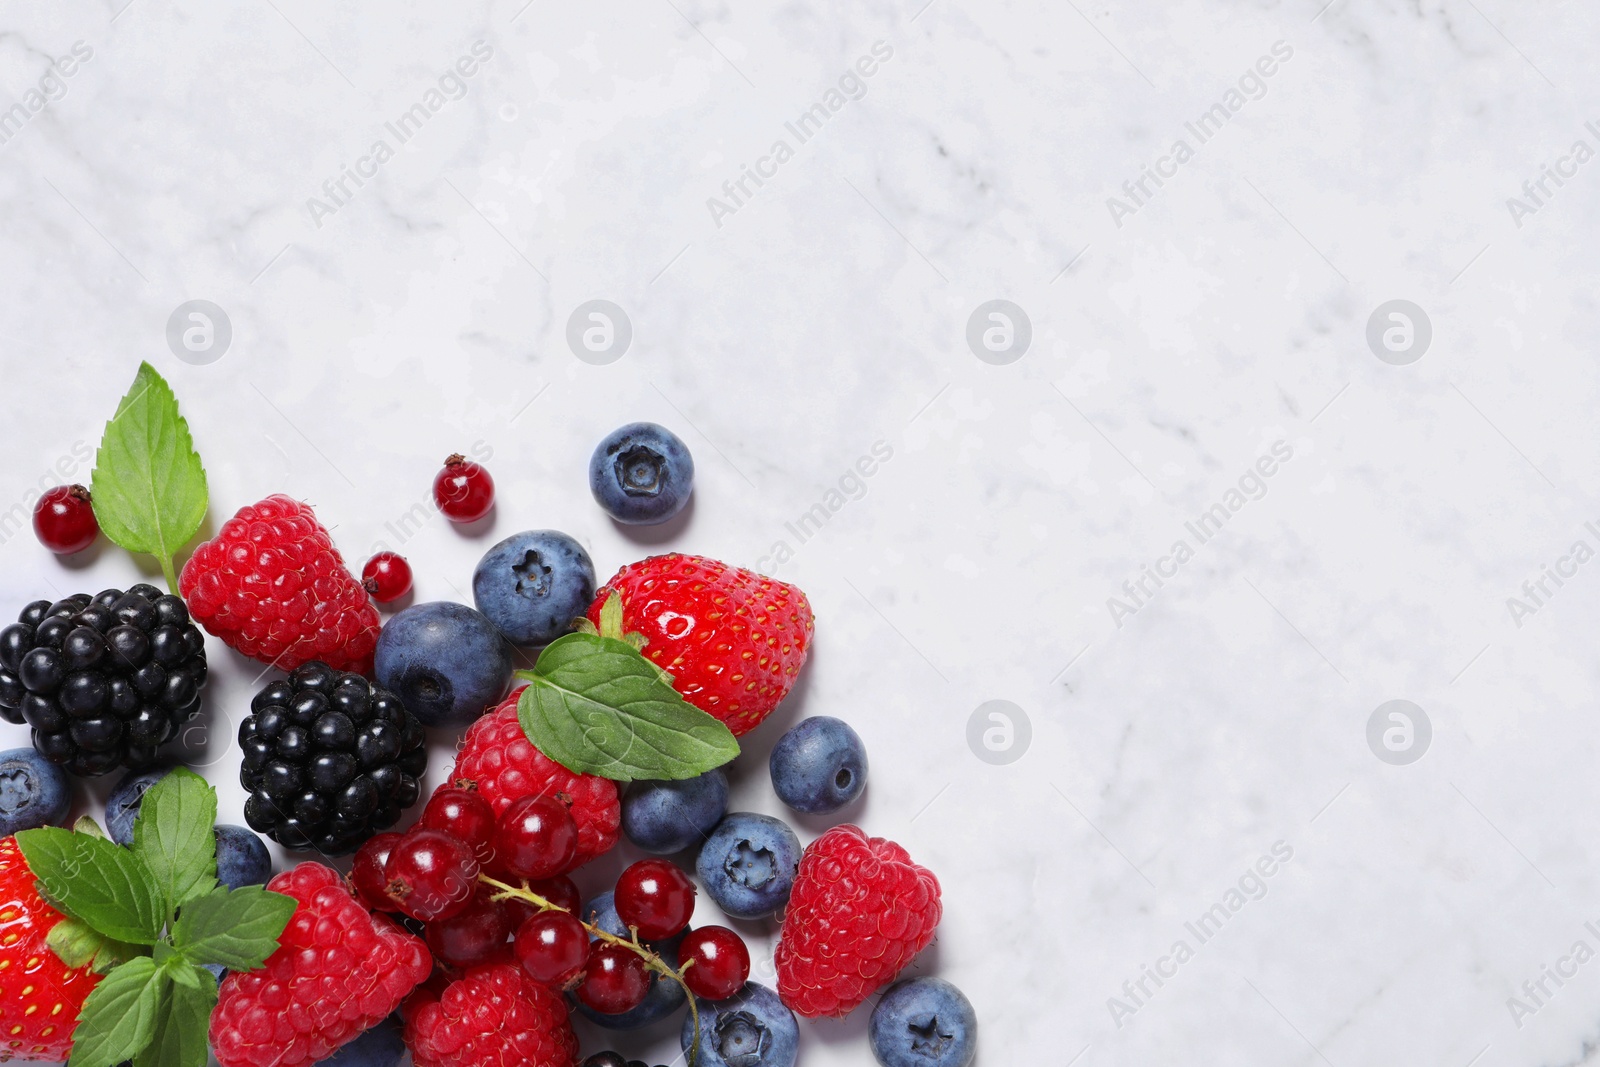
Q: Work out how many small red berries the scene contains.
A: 13